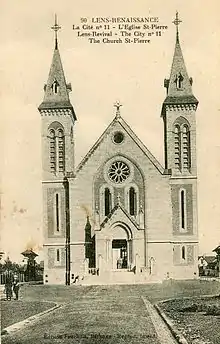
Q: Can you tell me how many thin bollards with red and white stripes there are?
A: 0